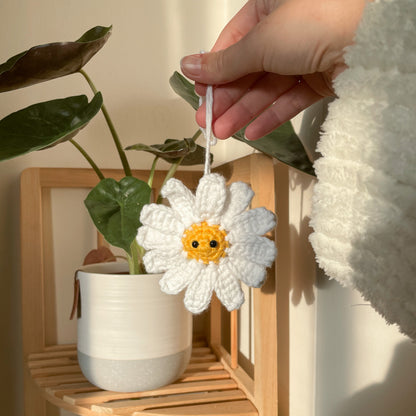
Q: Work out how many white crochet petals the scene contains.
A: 12